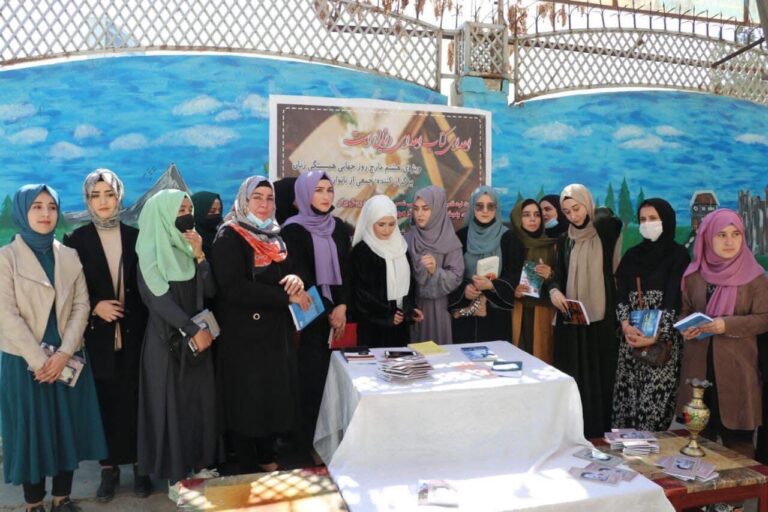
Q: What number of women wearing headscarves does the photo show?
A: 15